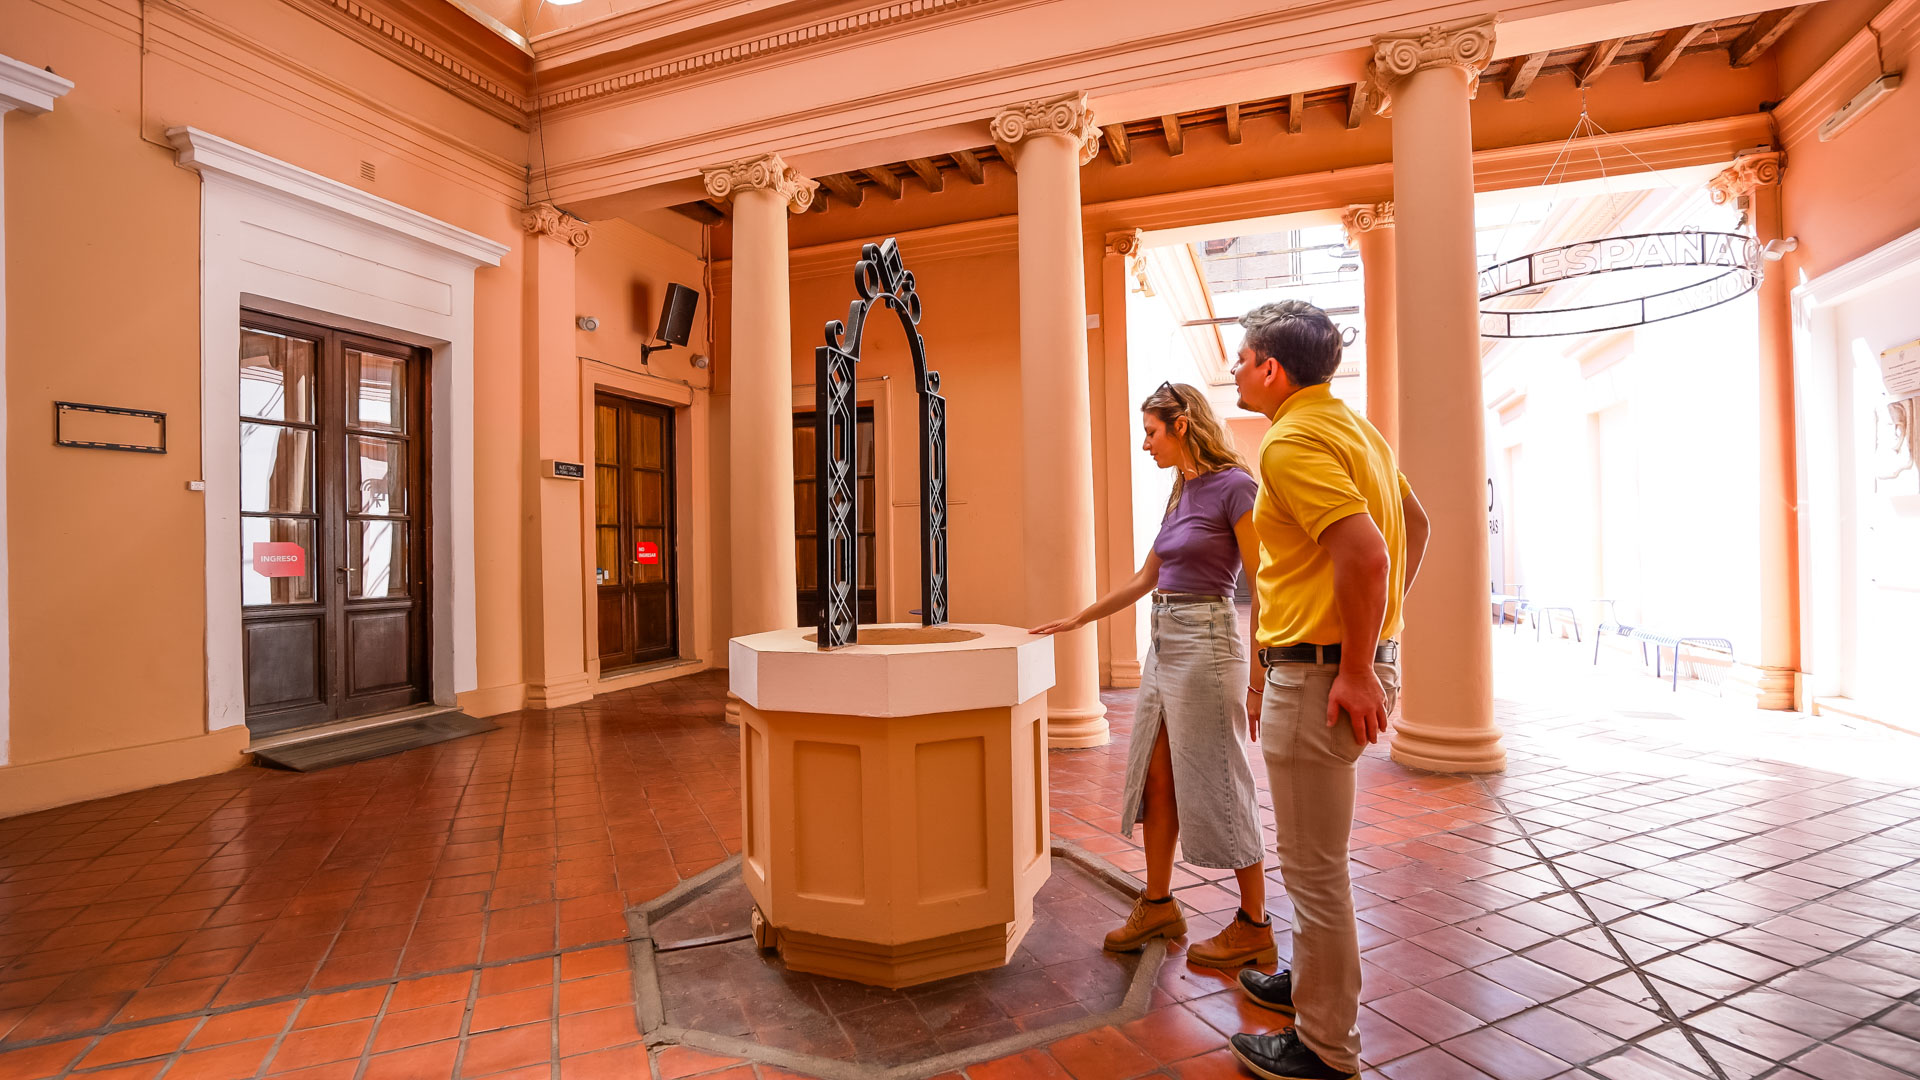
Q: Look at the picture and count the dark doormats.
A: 1